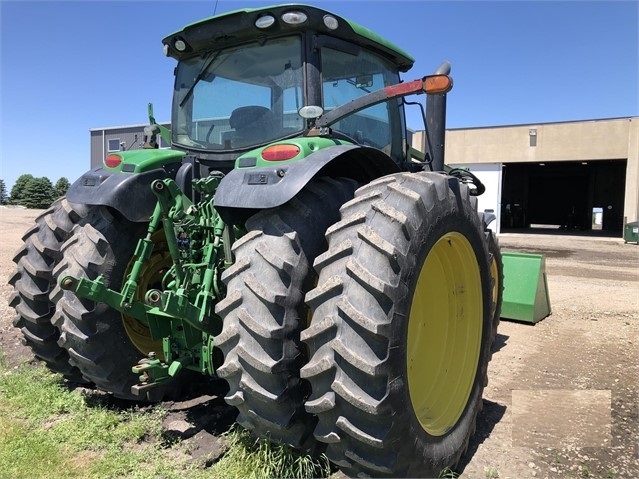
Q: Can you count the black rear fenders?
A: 2